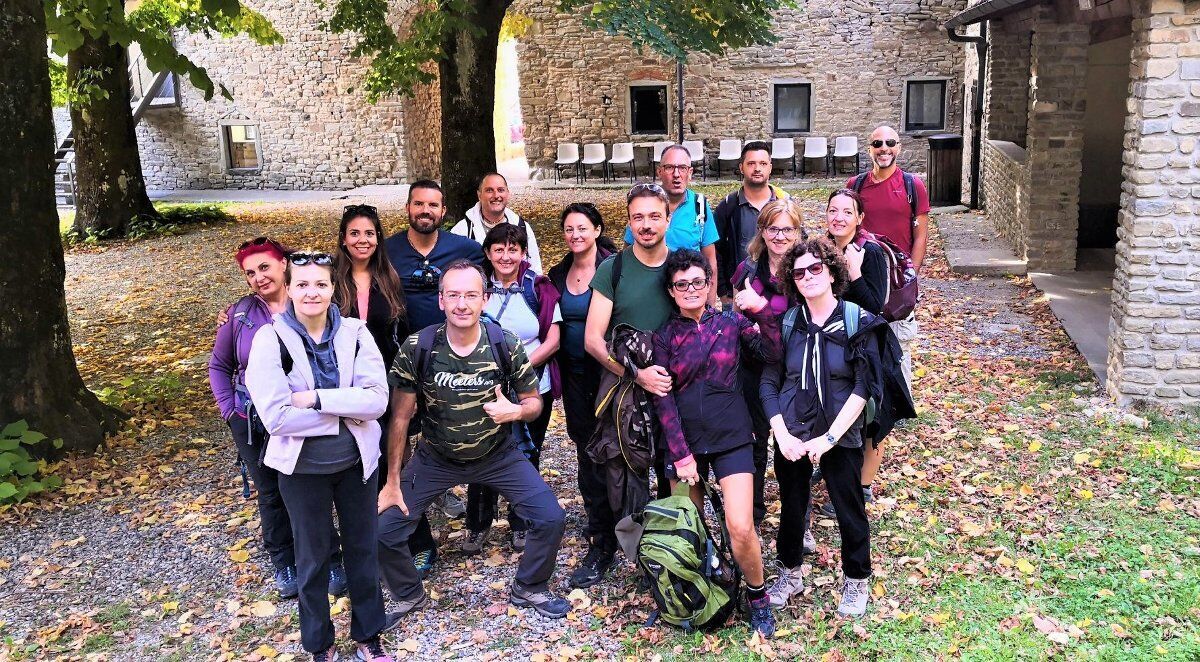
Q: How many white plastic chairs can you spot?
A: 10